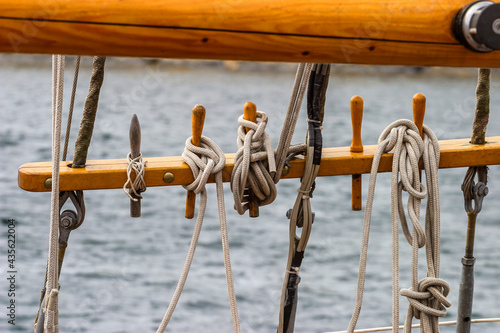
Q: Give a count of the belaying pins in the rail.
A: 5